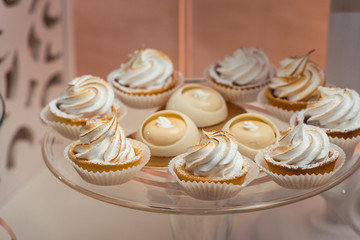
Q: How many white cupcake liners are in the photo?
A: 8